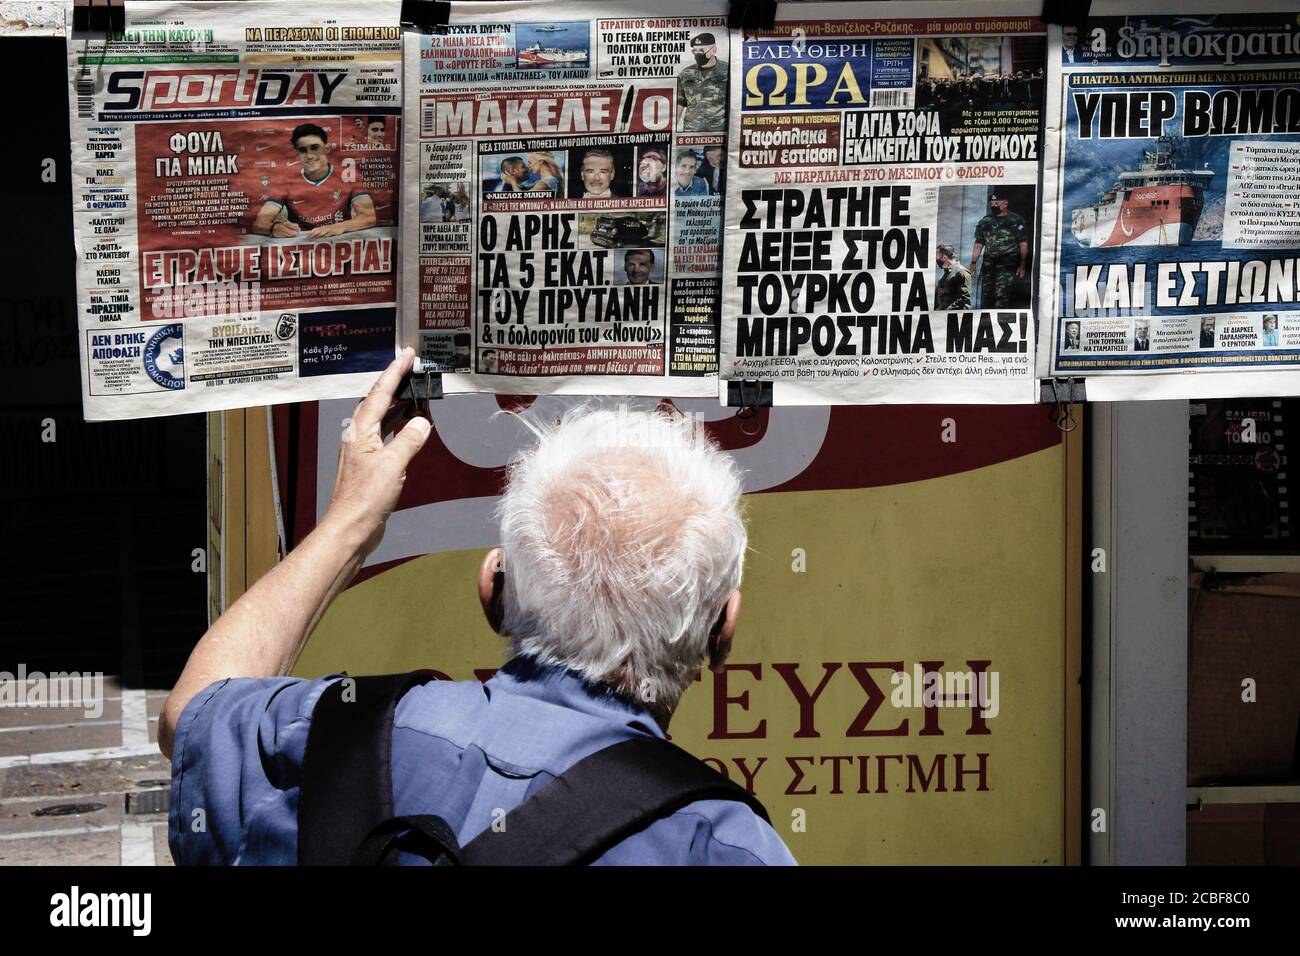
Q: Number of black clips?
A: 7